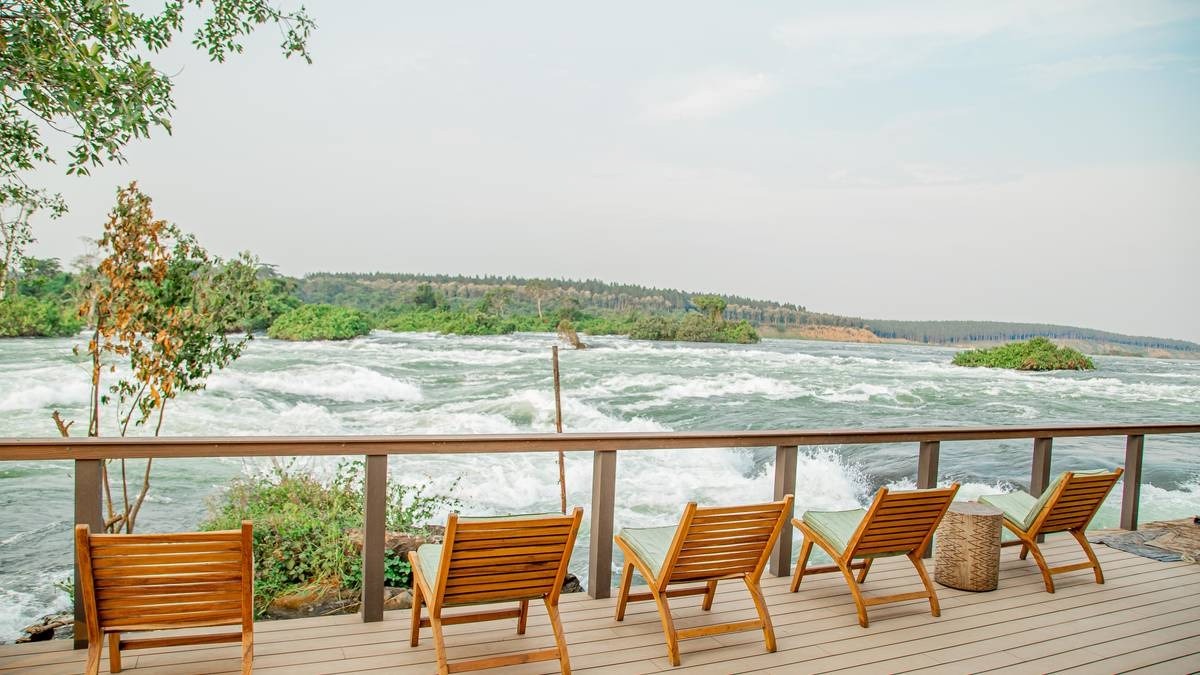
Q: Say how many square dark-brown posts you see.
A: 7